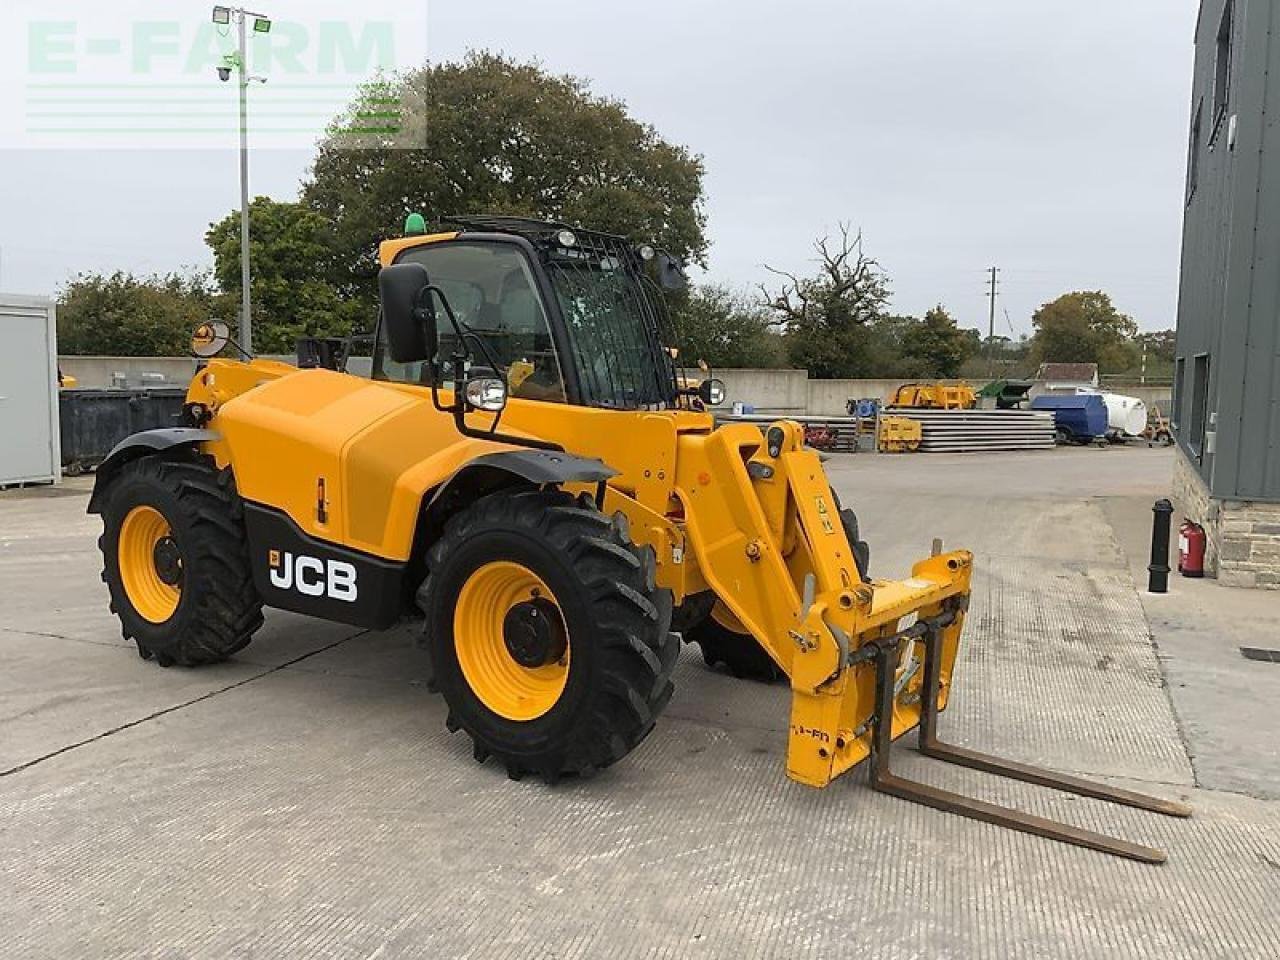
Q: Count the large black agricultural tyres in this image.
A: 3